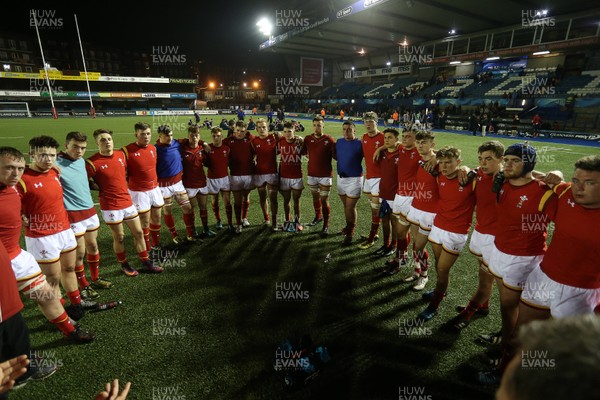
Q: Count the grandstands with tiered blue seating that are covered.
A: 1